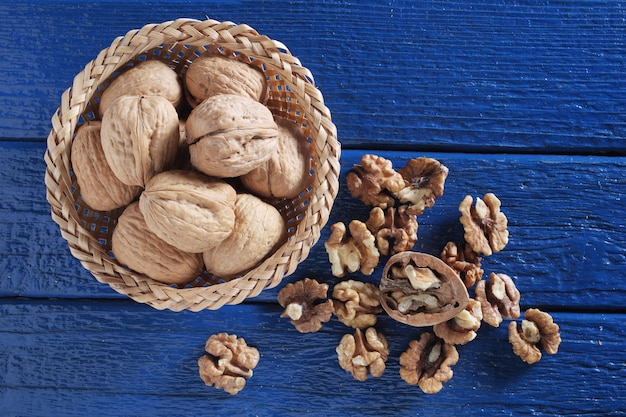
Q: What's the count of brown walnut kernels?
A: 14